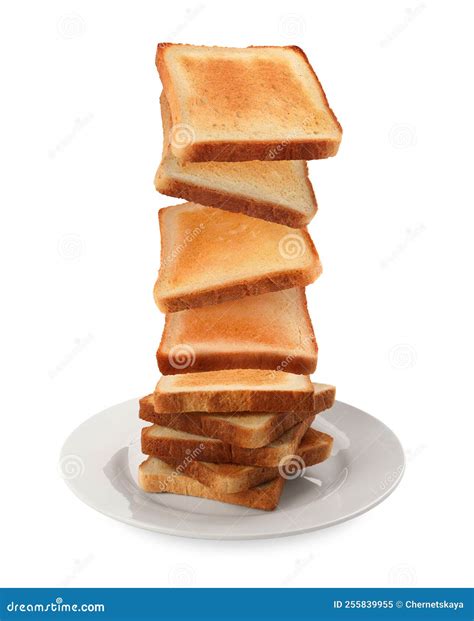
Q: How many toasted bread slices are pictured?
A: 9